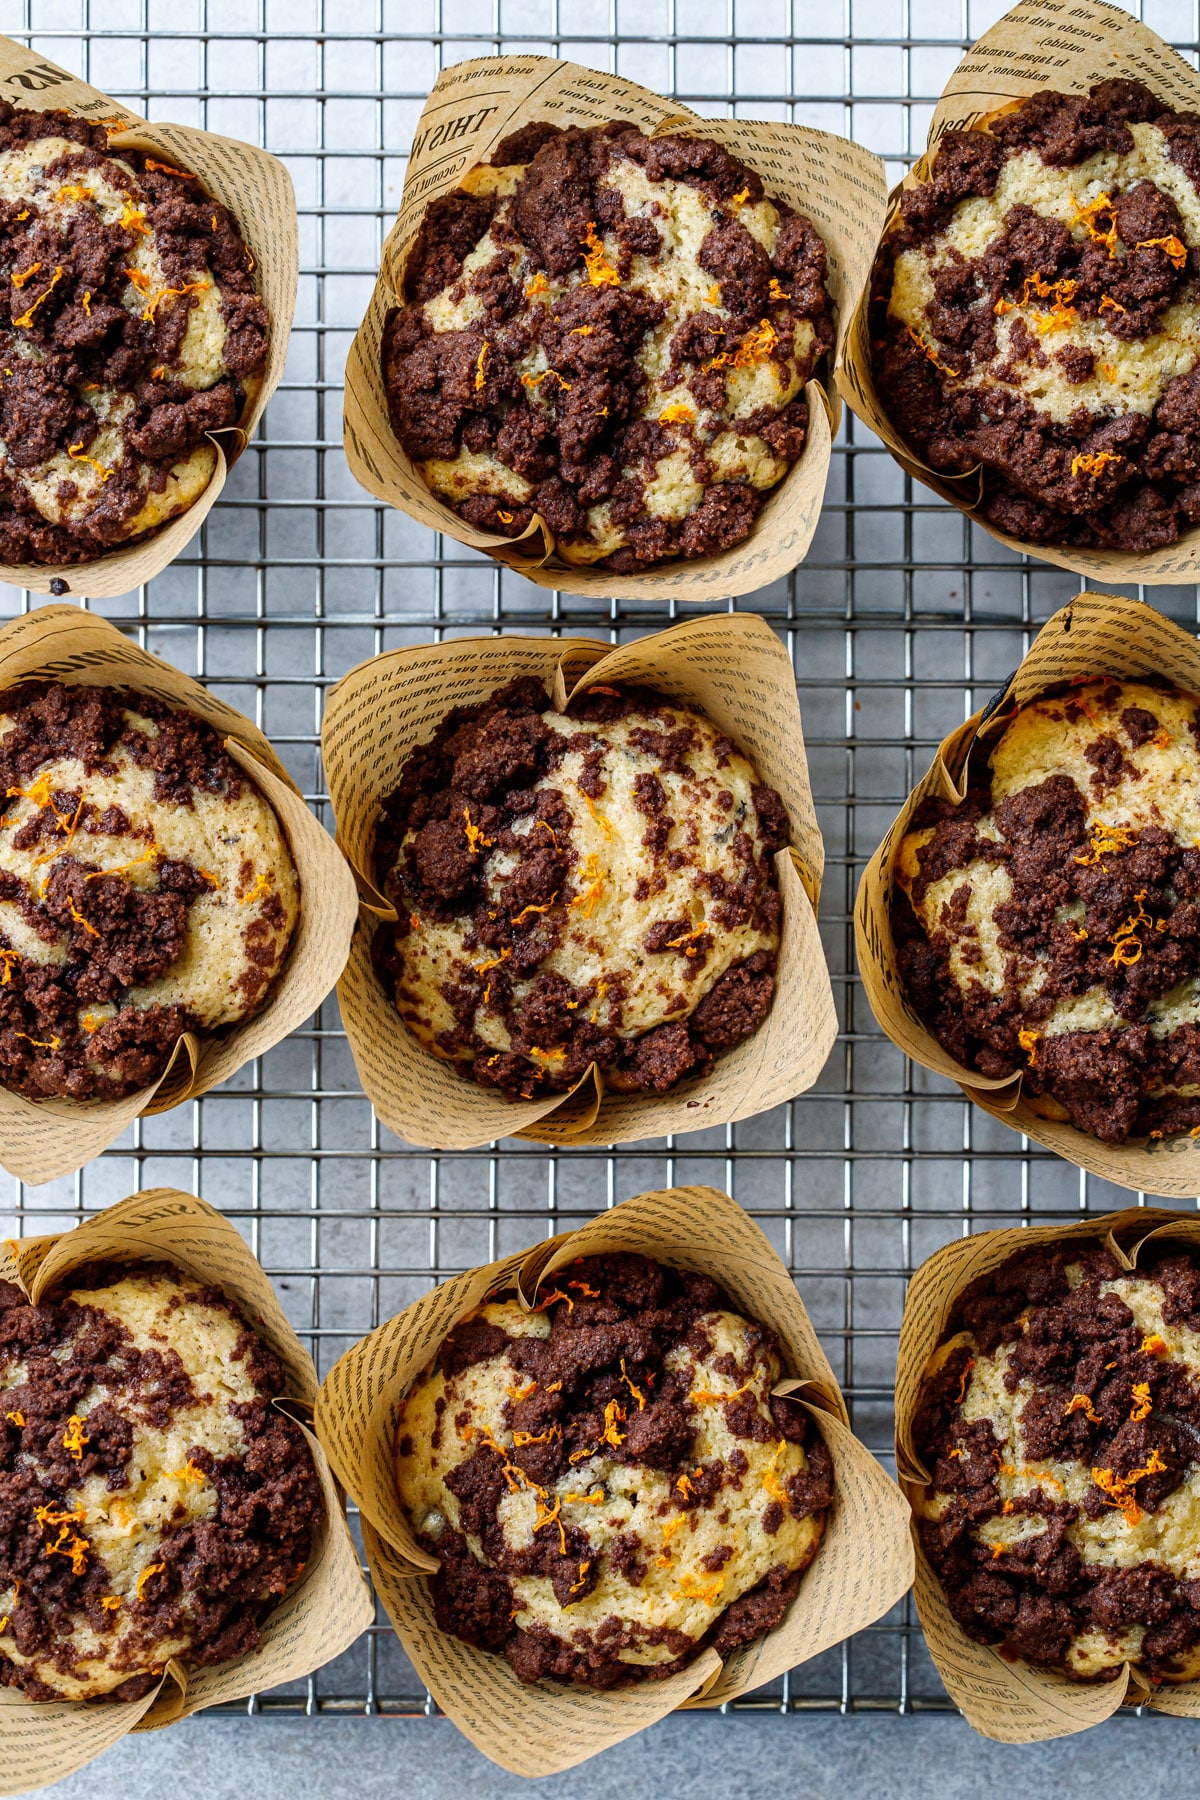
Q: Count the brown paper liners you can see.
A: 9